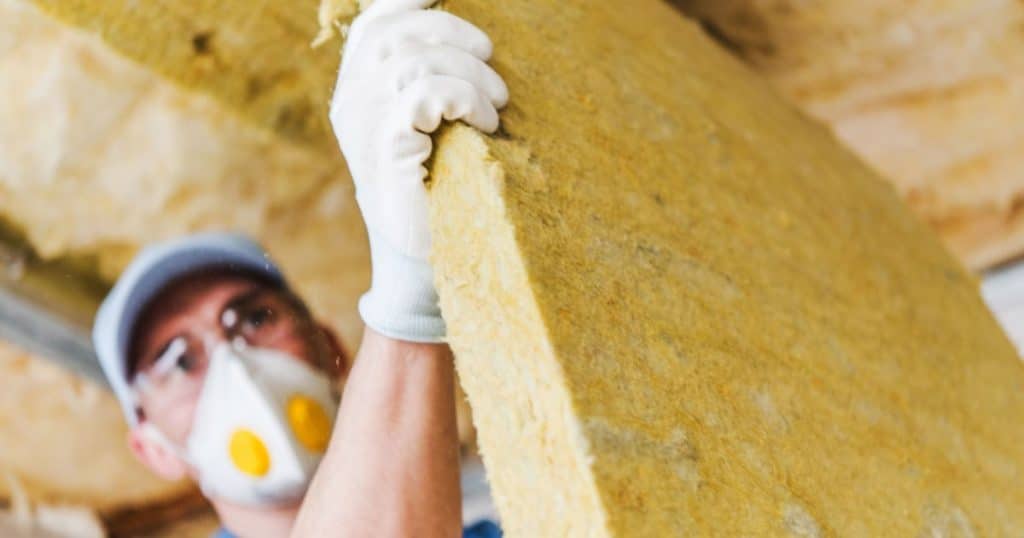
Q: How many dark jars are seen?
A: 0